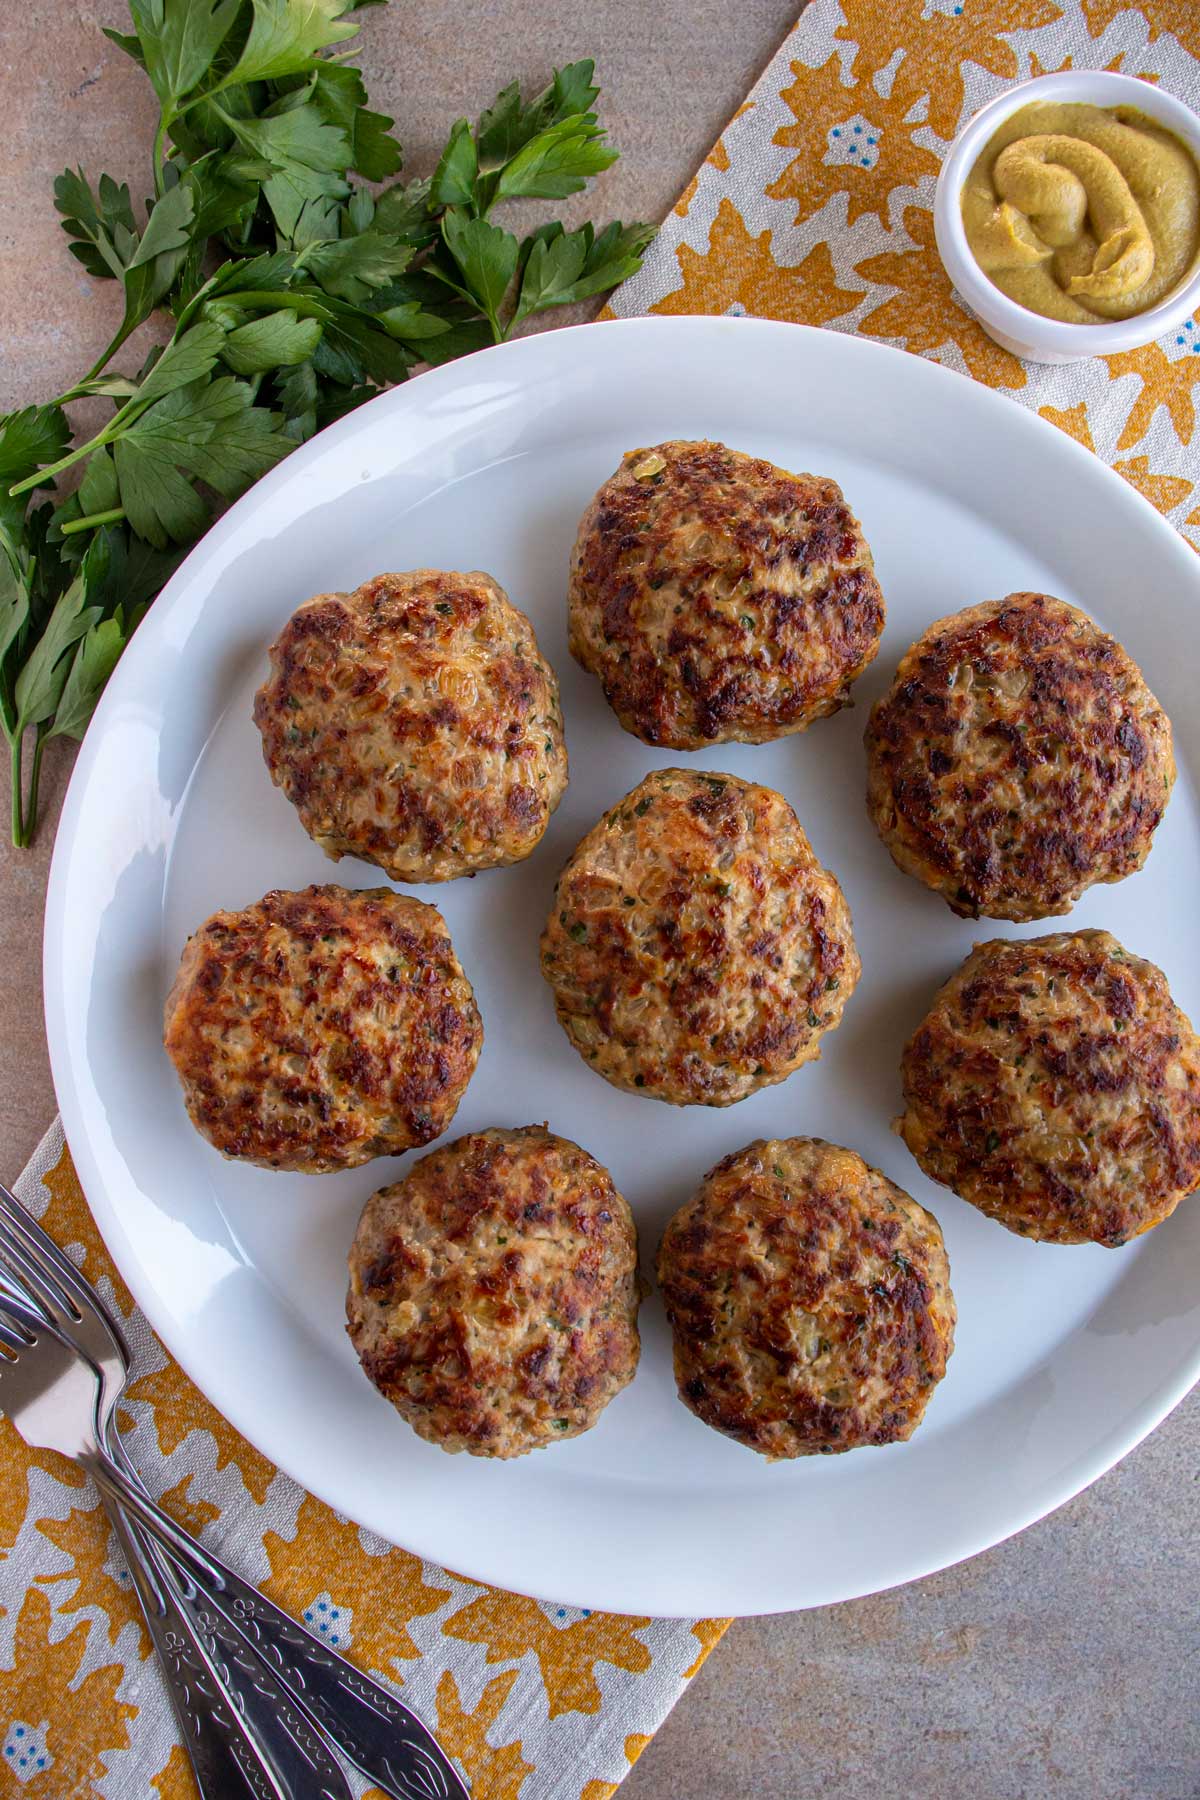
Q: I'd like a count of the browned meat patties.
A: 8